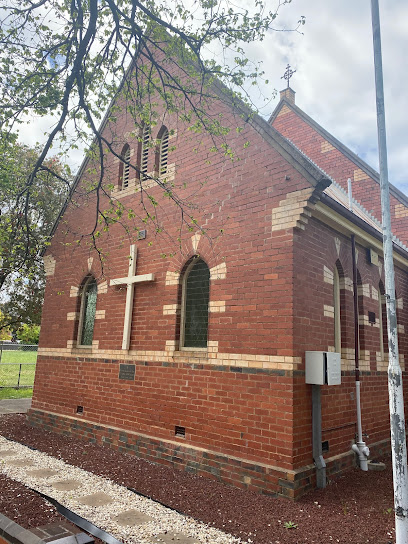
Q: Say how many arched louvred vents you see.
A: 3